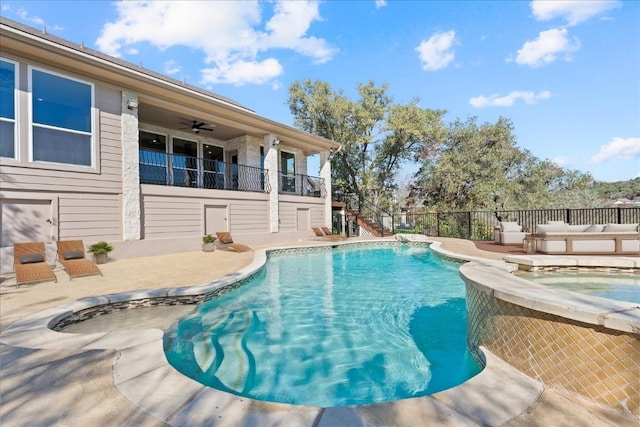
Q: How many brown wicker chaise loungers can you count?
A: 5